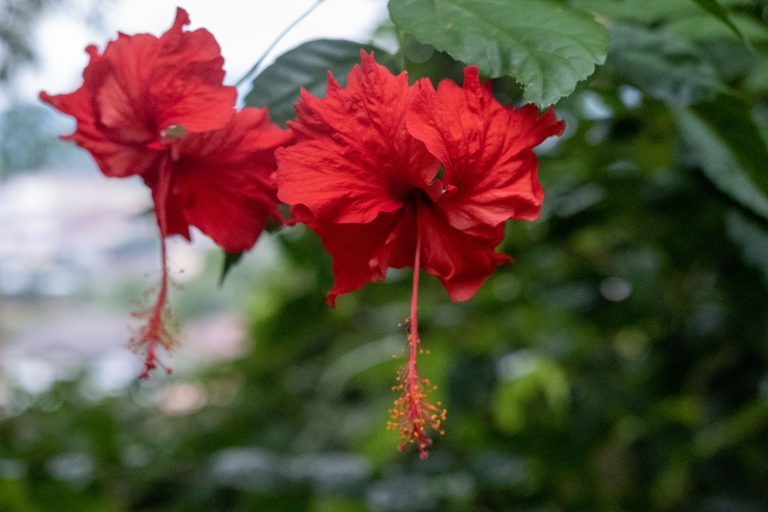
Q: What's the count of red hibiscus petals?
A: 10